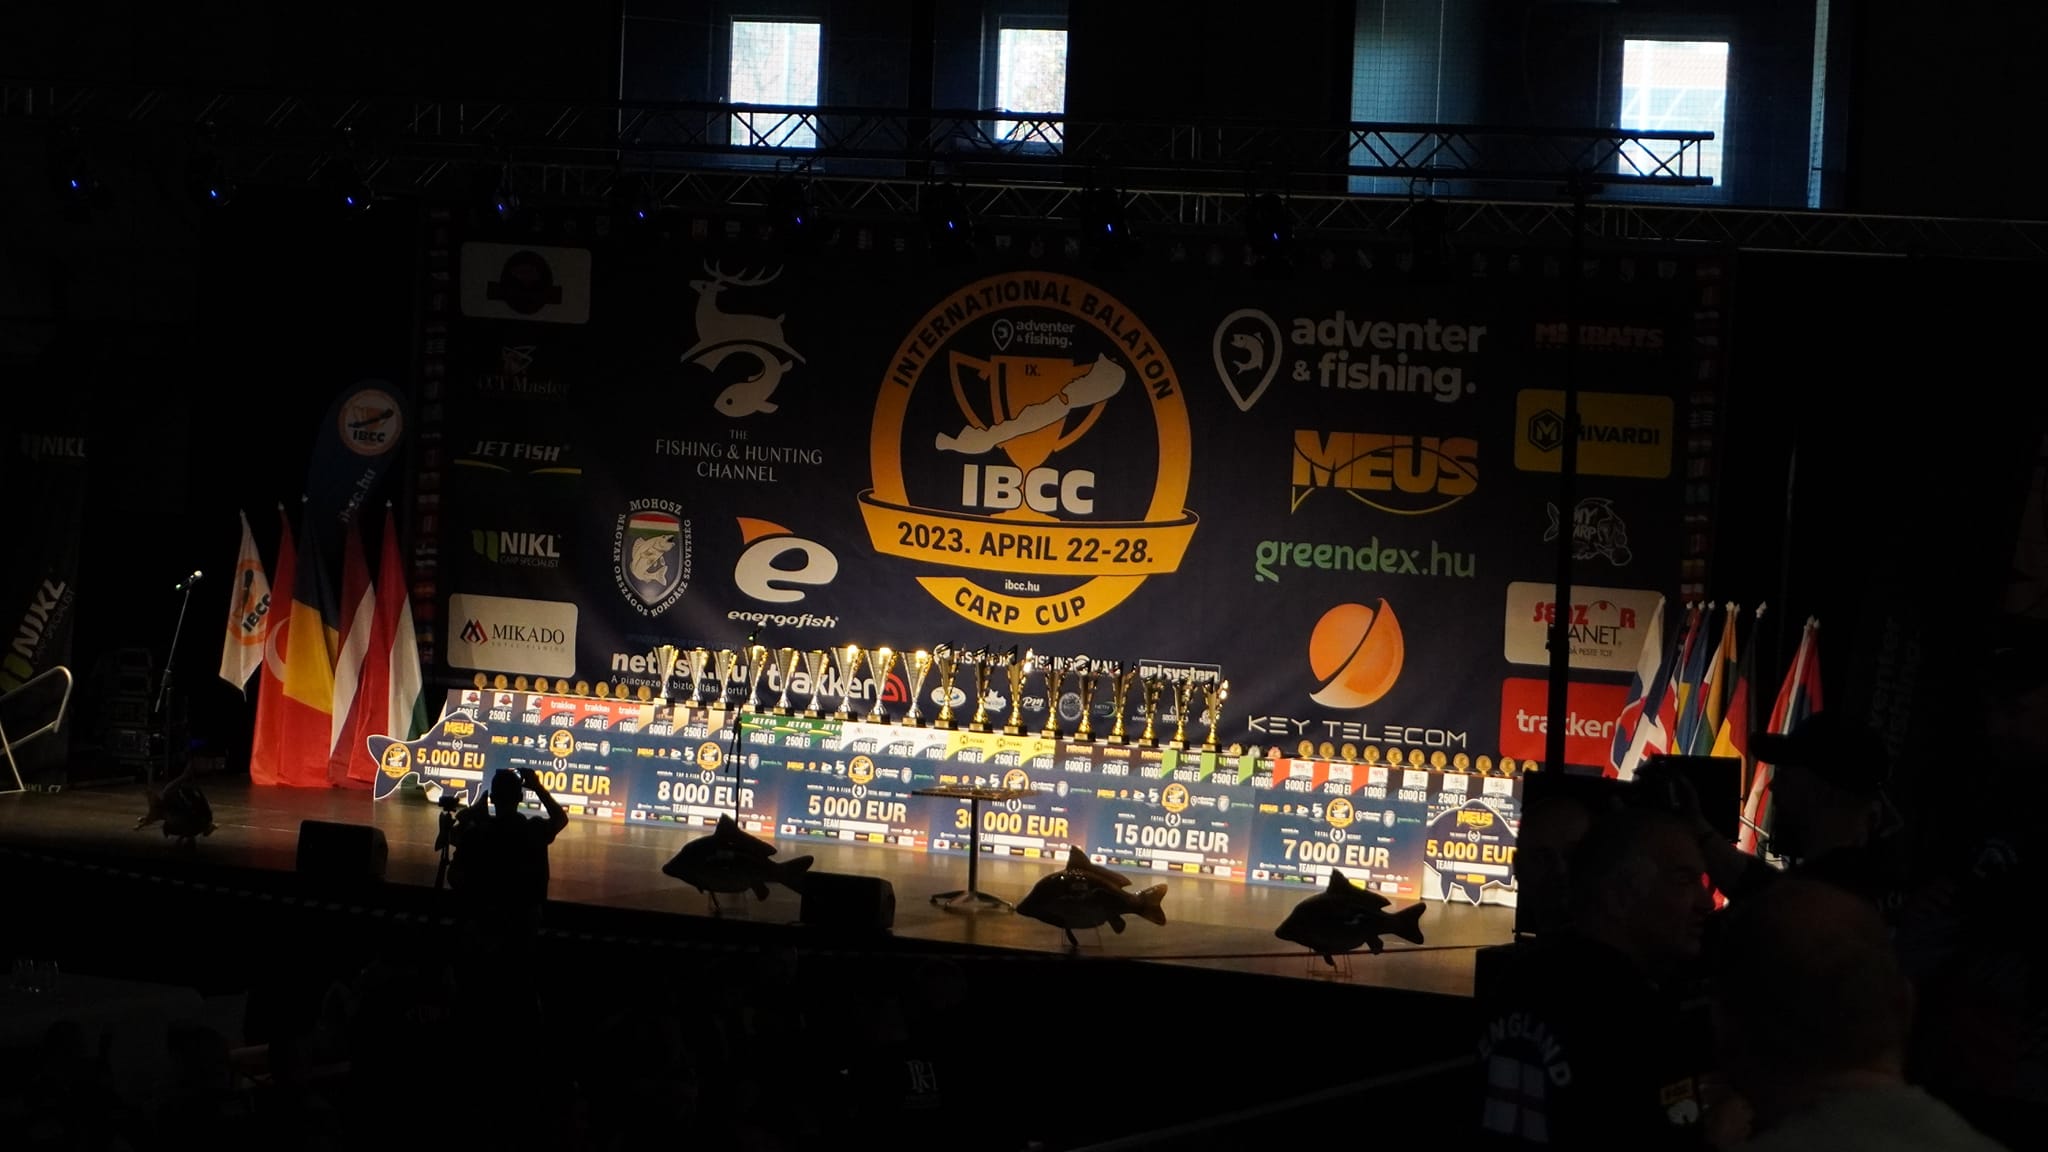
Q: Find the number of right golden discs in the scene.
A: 11